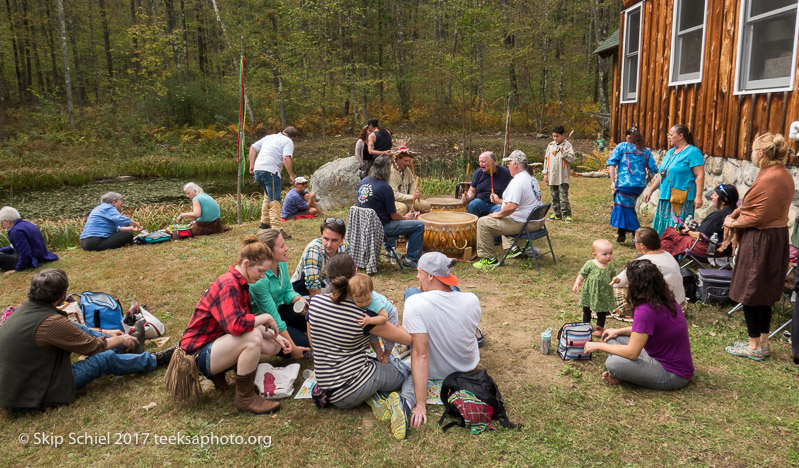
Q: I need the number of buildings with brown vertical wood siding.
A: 1